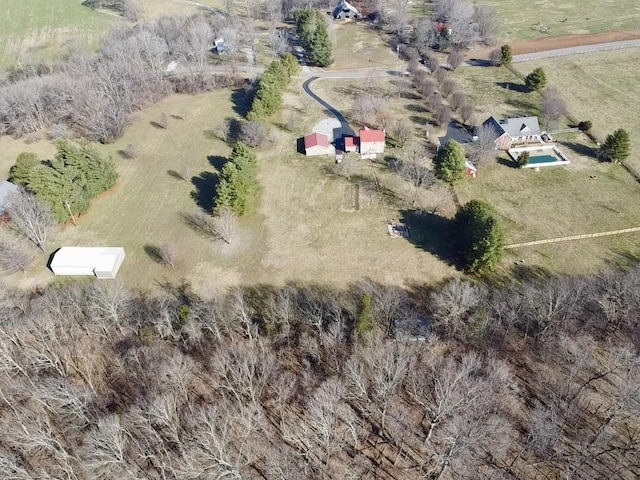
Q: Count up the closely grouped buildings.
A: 3